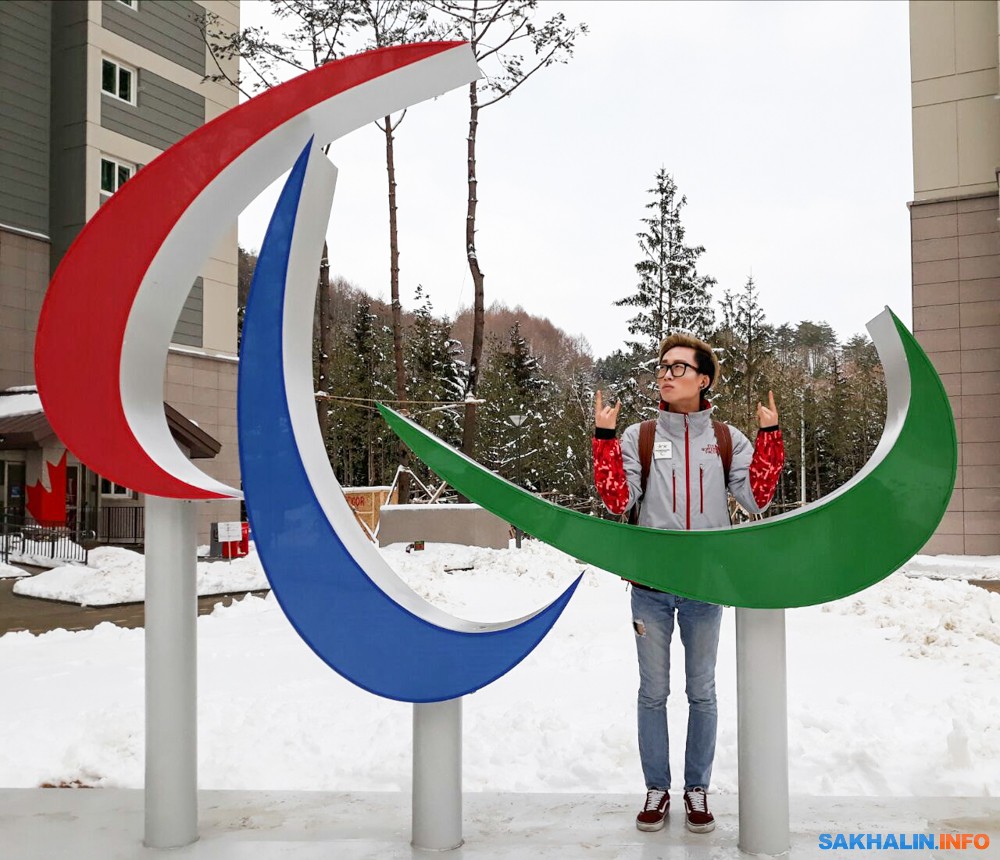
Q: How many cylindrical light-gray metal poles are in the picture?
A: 3